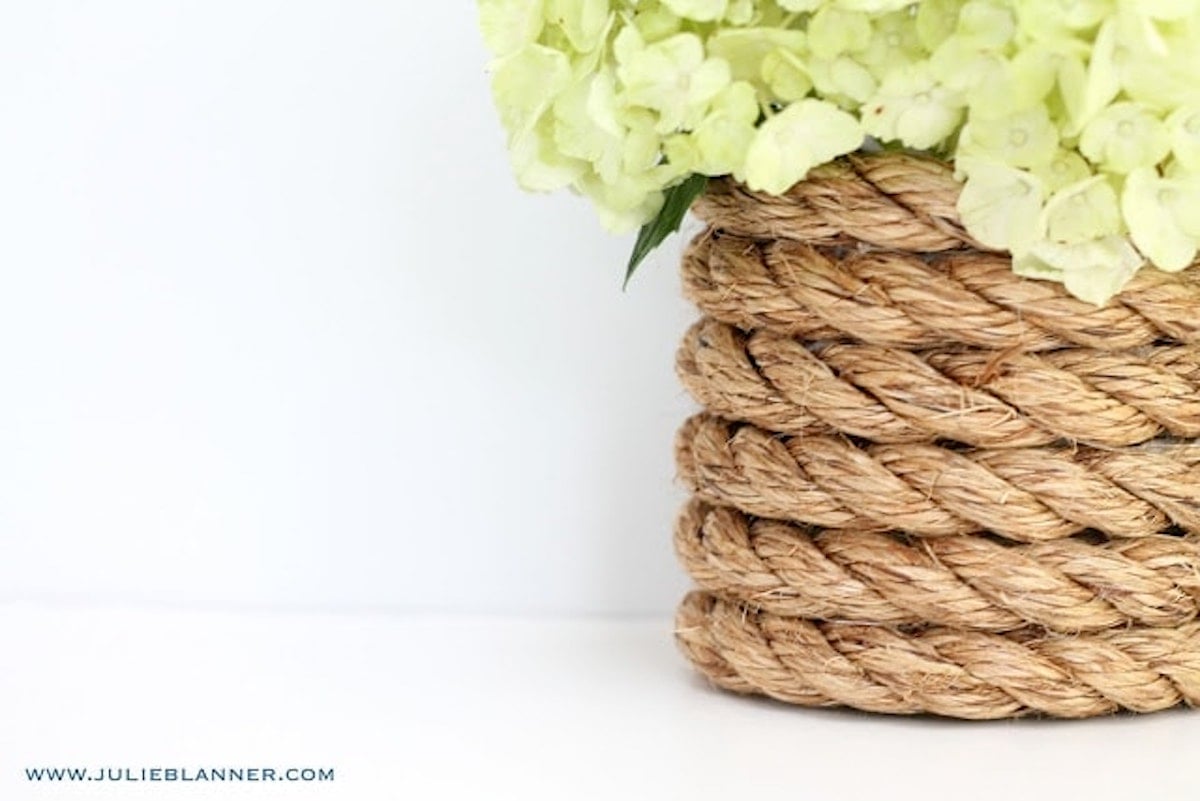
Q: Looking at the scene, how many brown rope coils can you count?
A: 6